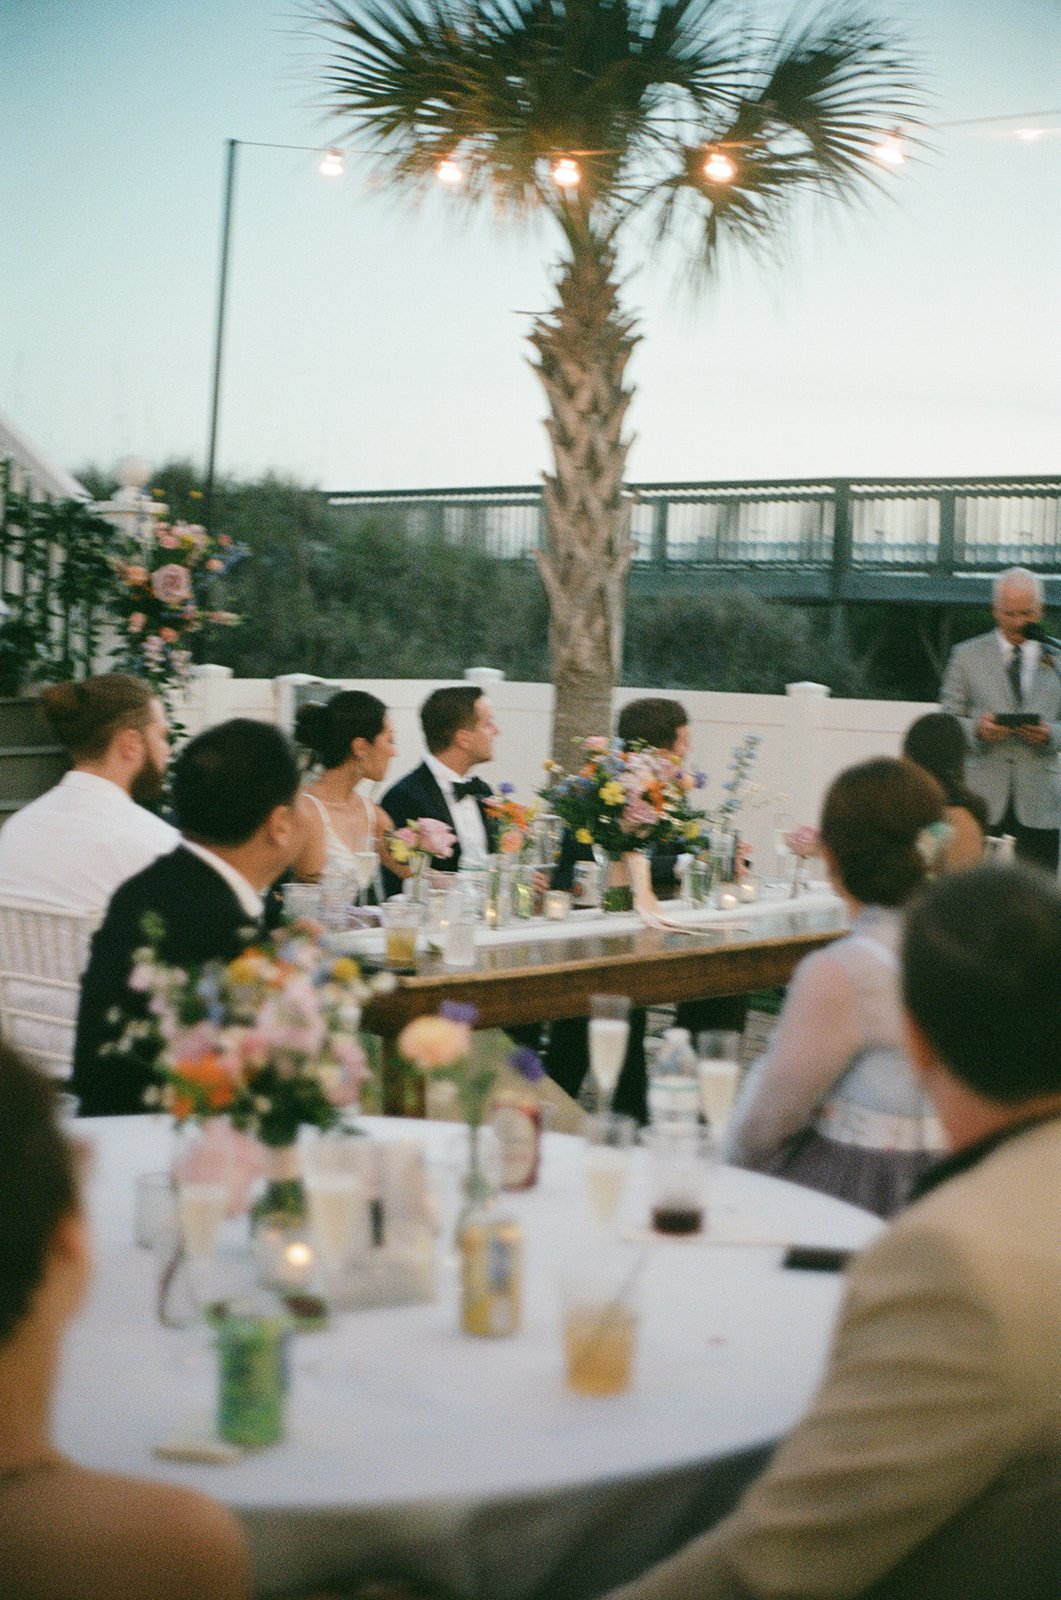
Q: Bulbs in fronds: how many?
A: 4